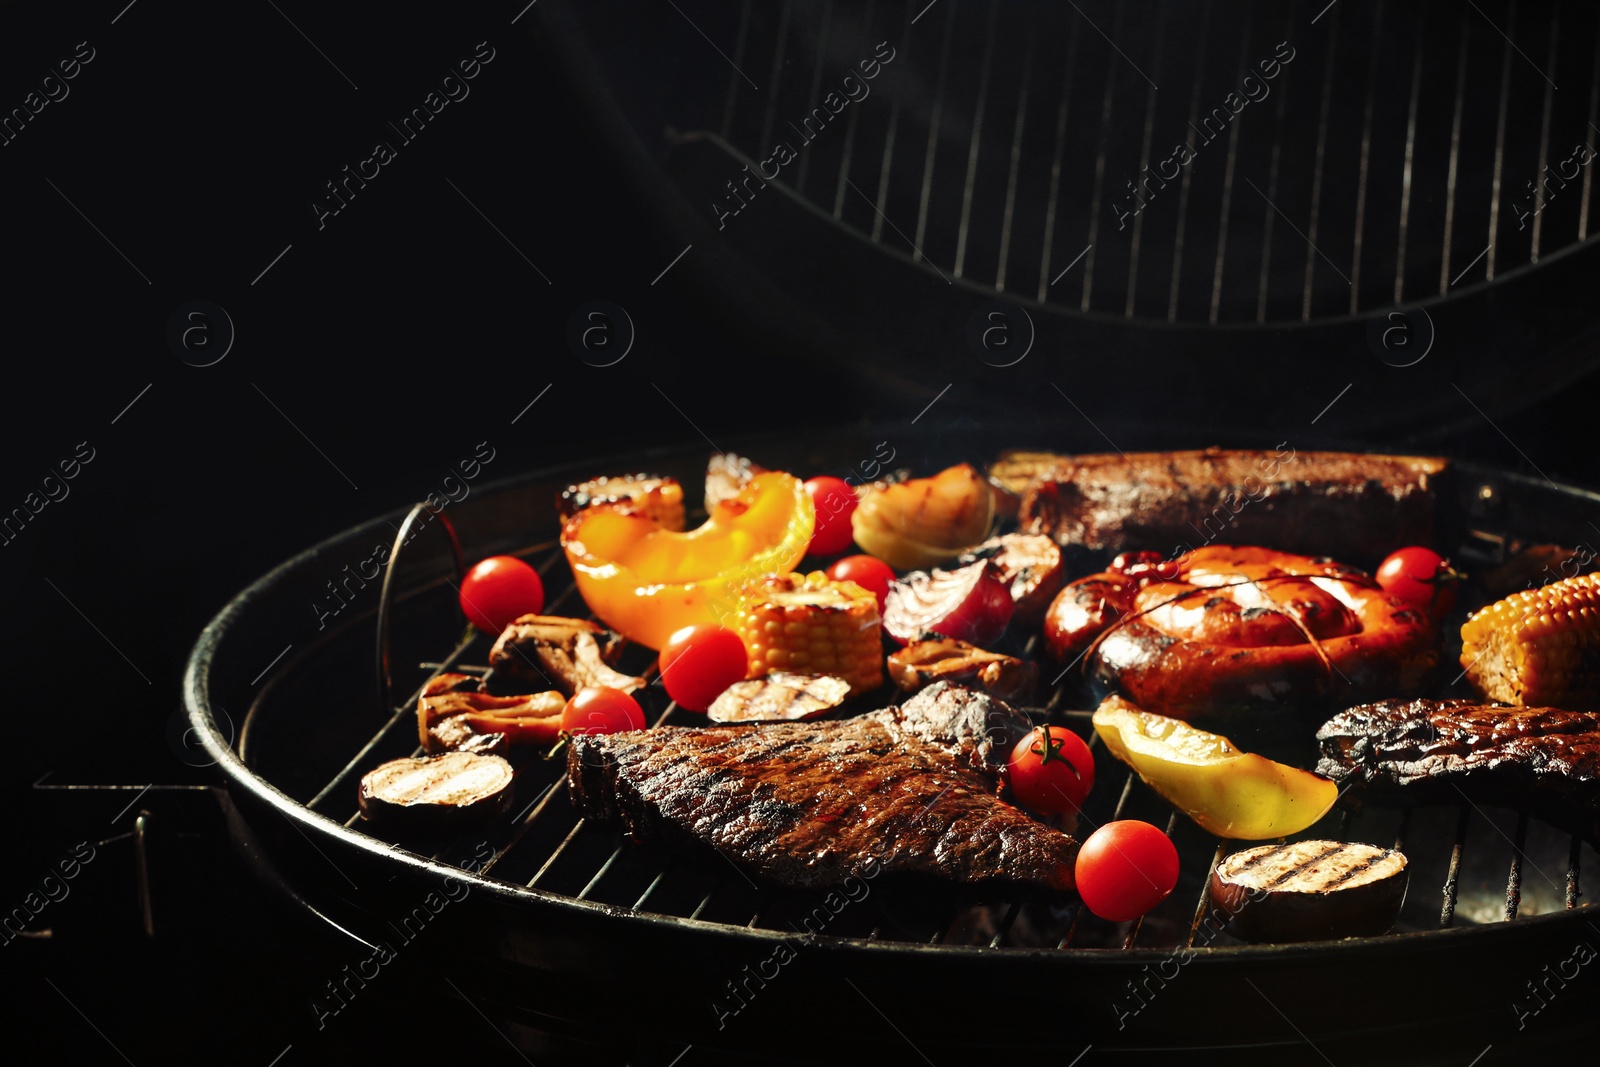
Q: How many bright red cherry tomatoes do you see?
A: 8